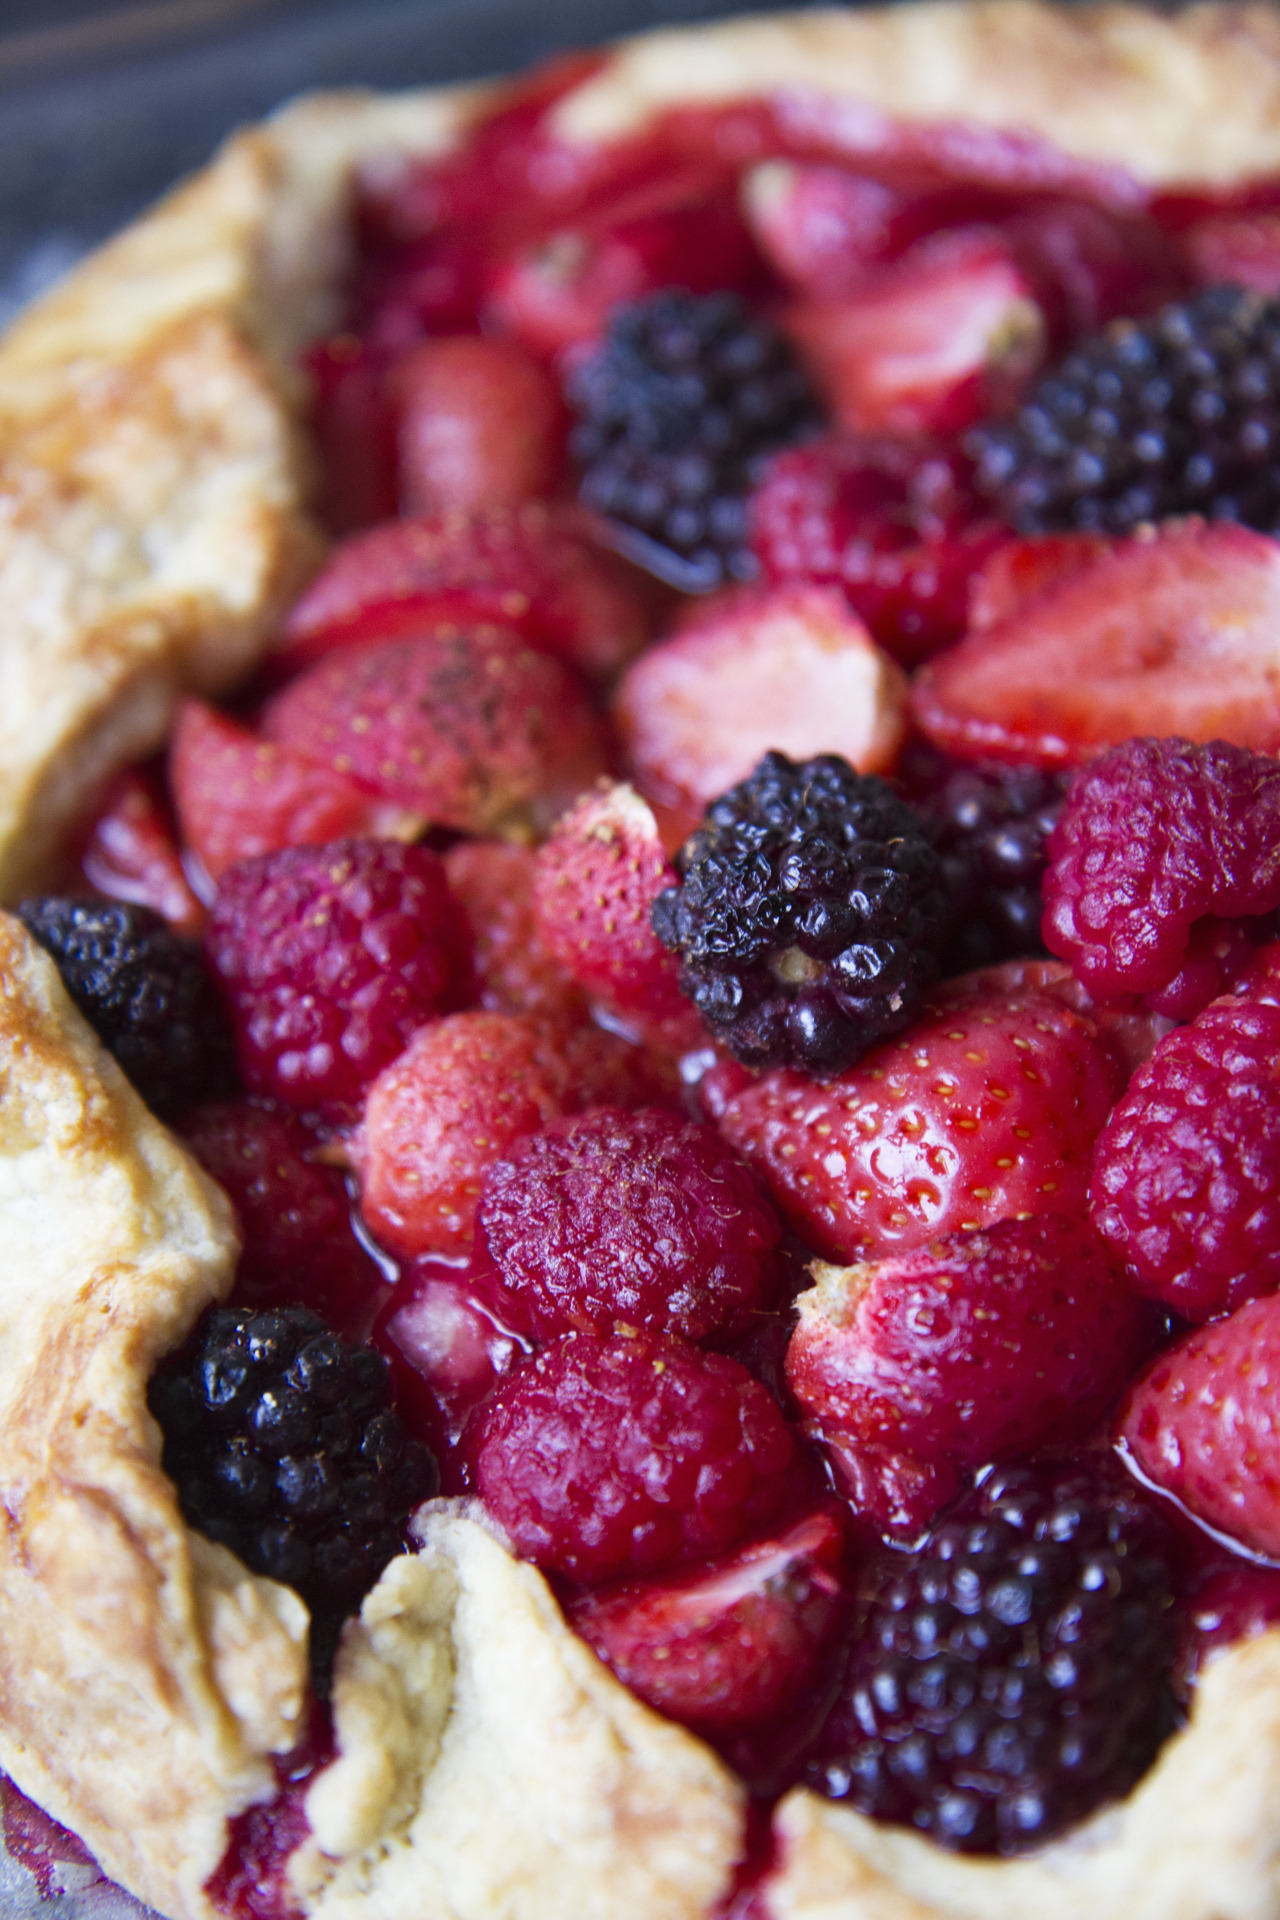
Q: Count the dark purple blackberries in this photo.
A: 7